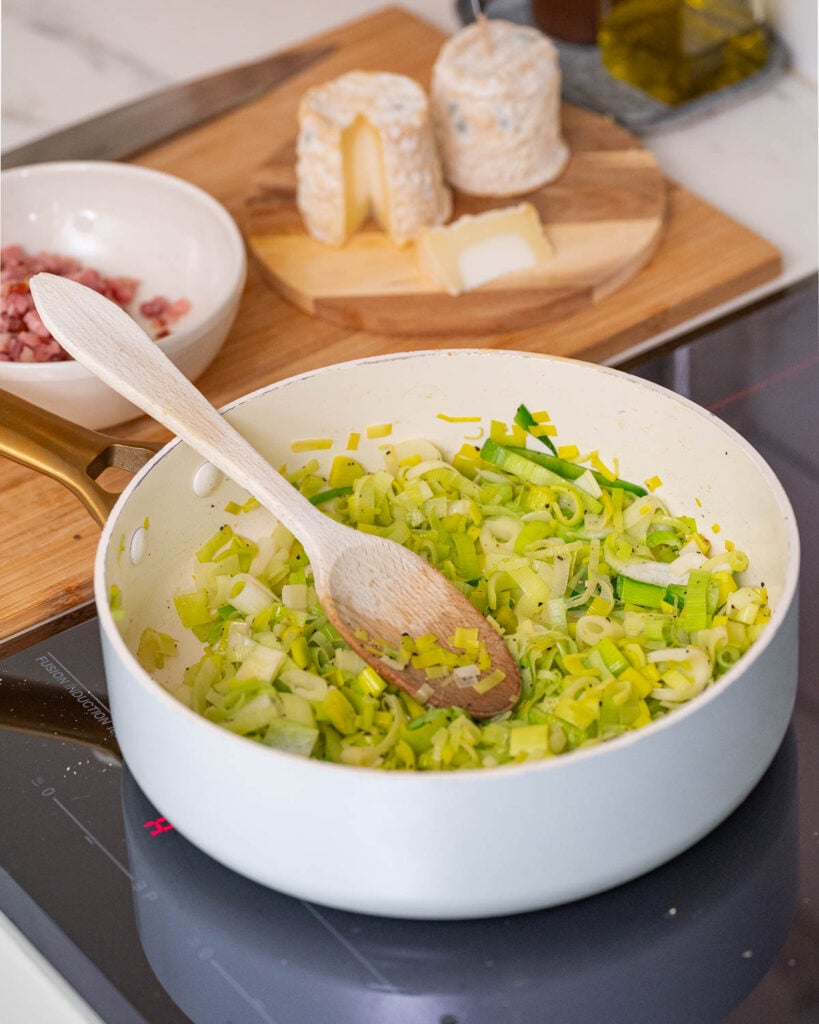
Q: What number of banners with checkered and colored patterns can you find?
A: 0